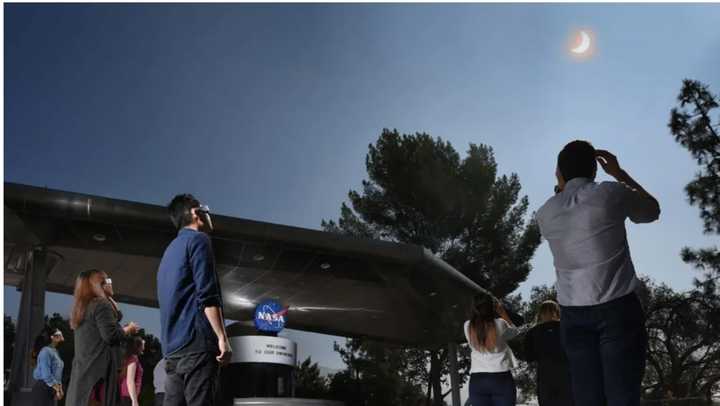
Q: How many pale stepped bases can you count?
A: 1